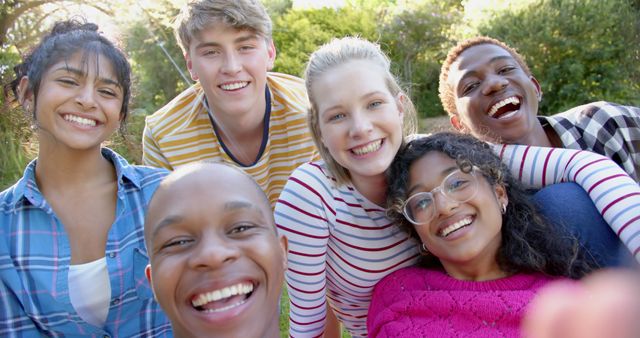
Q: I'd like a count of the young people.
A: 6